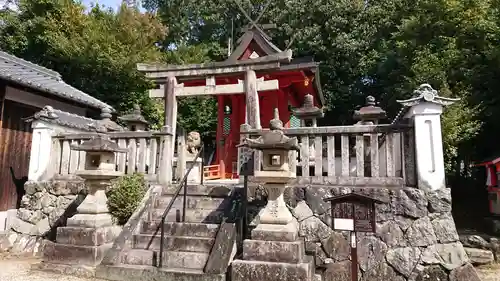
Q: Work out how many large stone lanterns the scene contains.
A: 2